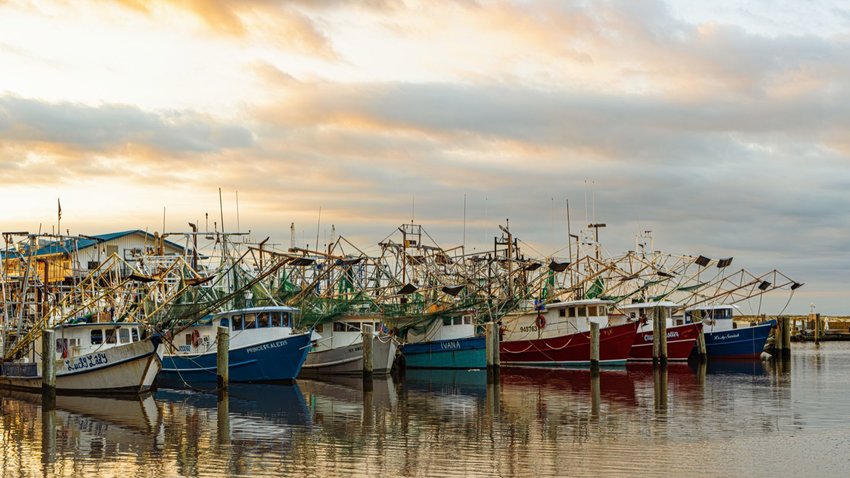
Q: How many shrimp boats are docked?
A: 7